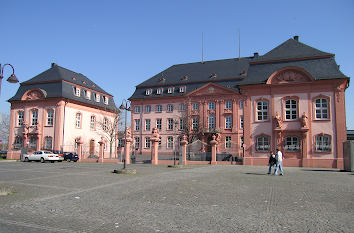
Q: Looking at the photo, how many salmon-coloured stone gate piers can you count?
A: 6